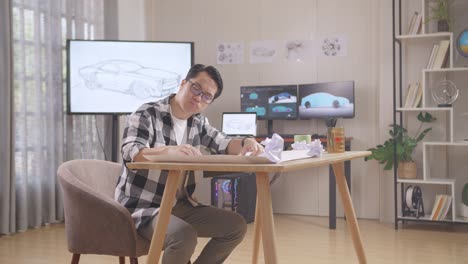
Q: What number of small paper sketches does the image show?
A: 4